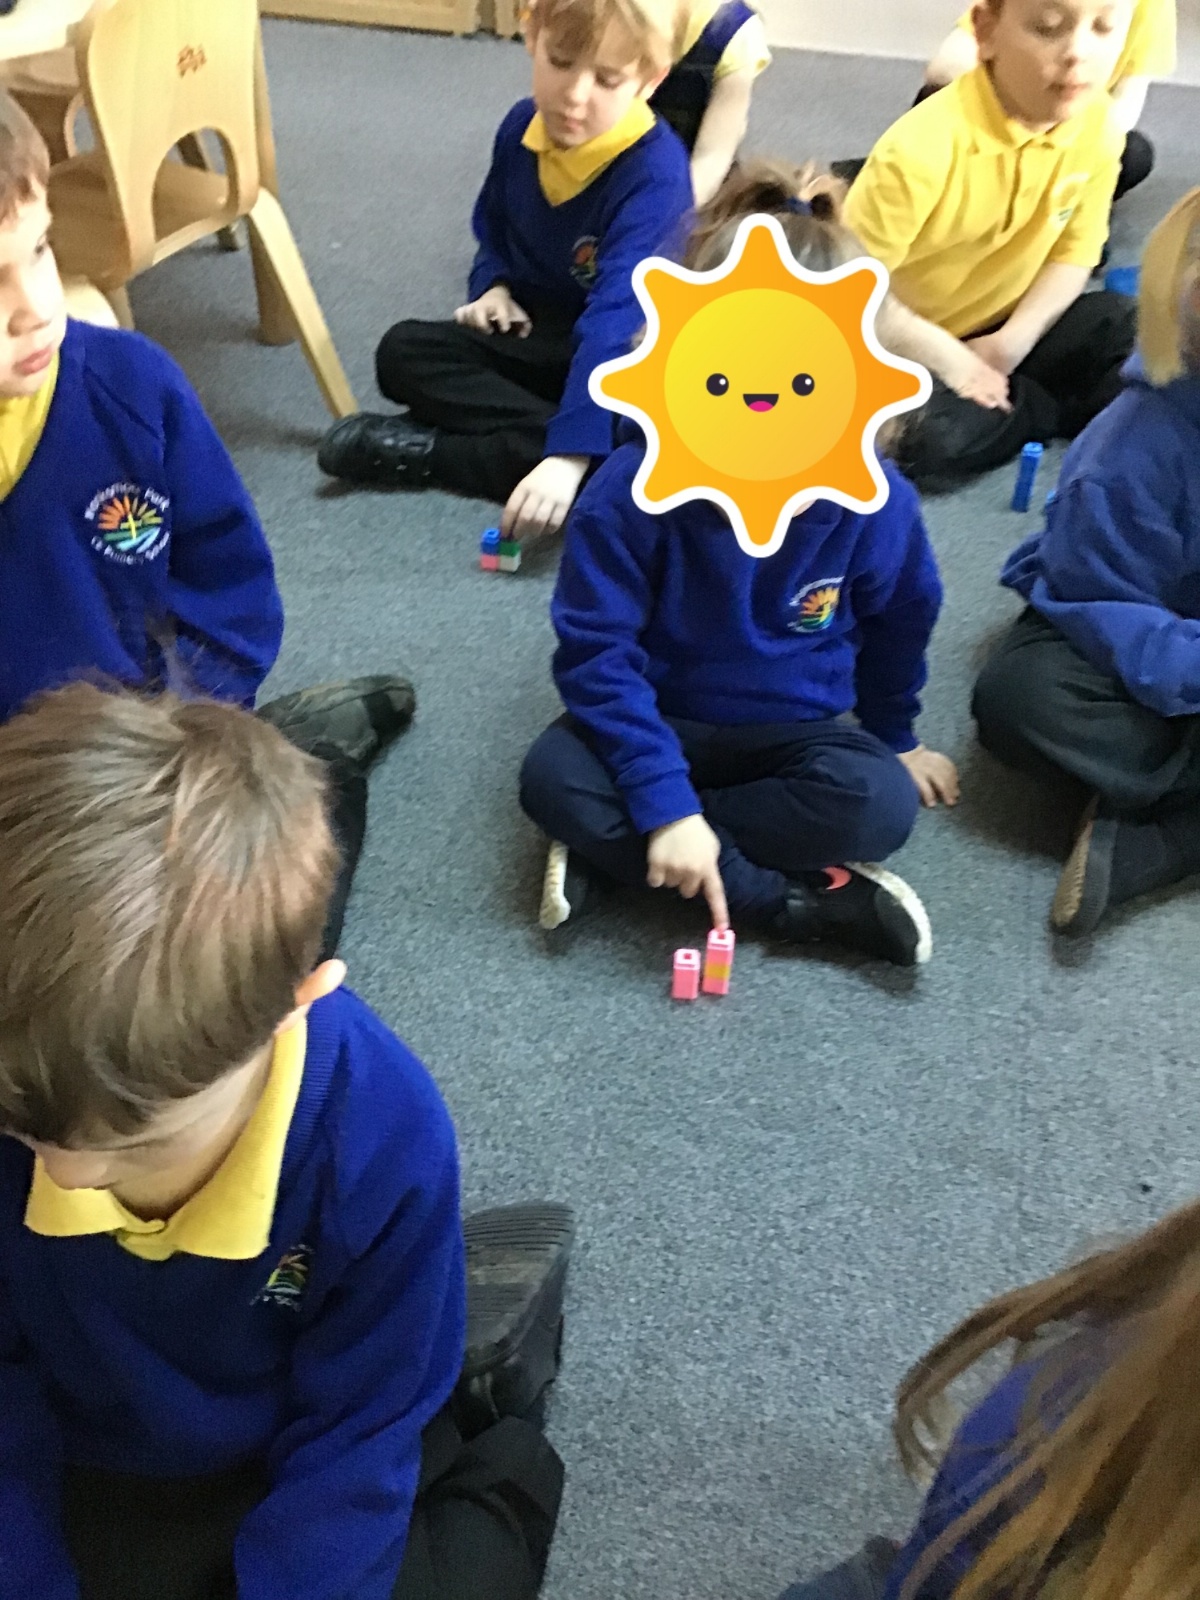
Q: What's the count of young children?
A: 9